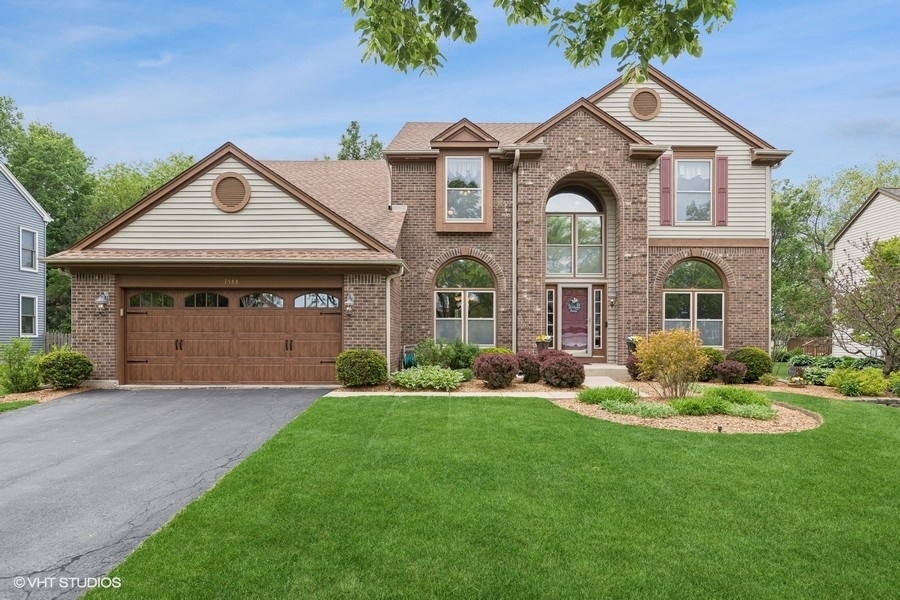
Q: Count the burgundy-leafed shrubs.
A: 6